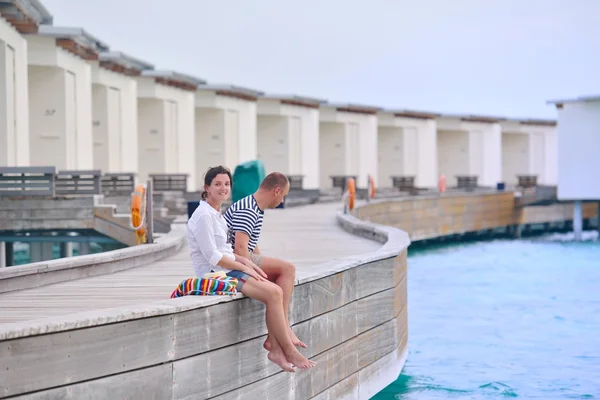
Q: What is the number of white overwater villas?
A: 11